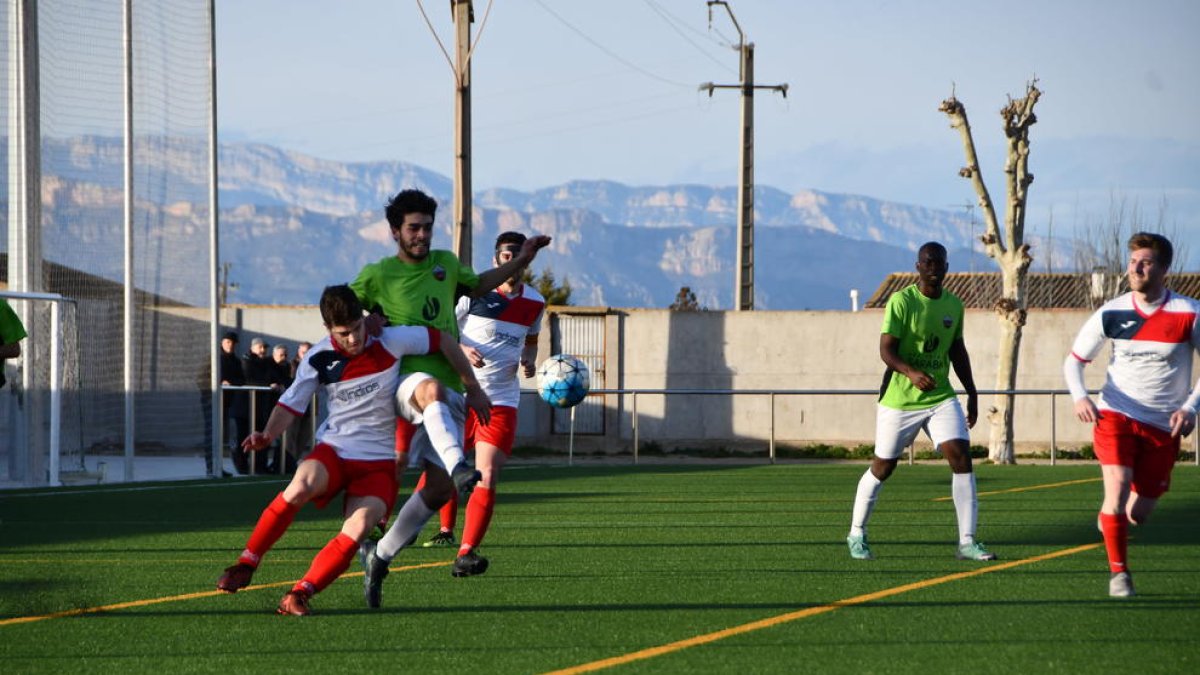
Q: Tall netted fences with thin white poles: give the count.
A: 1